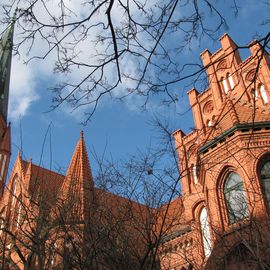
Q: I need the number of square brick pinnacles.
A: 5